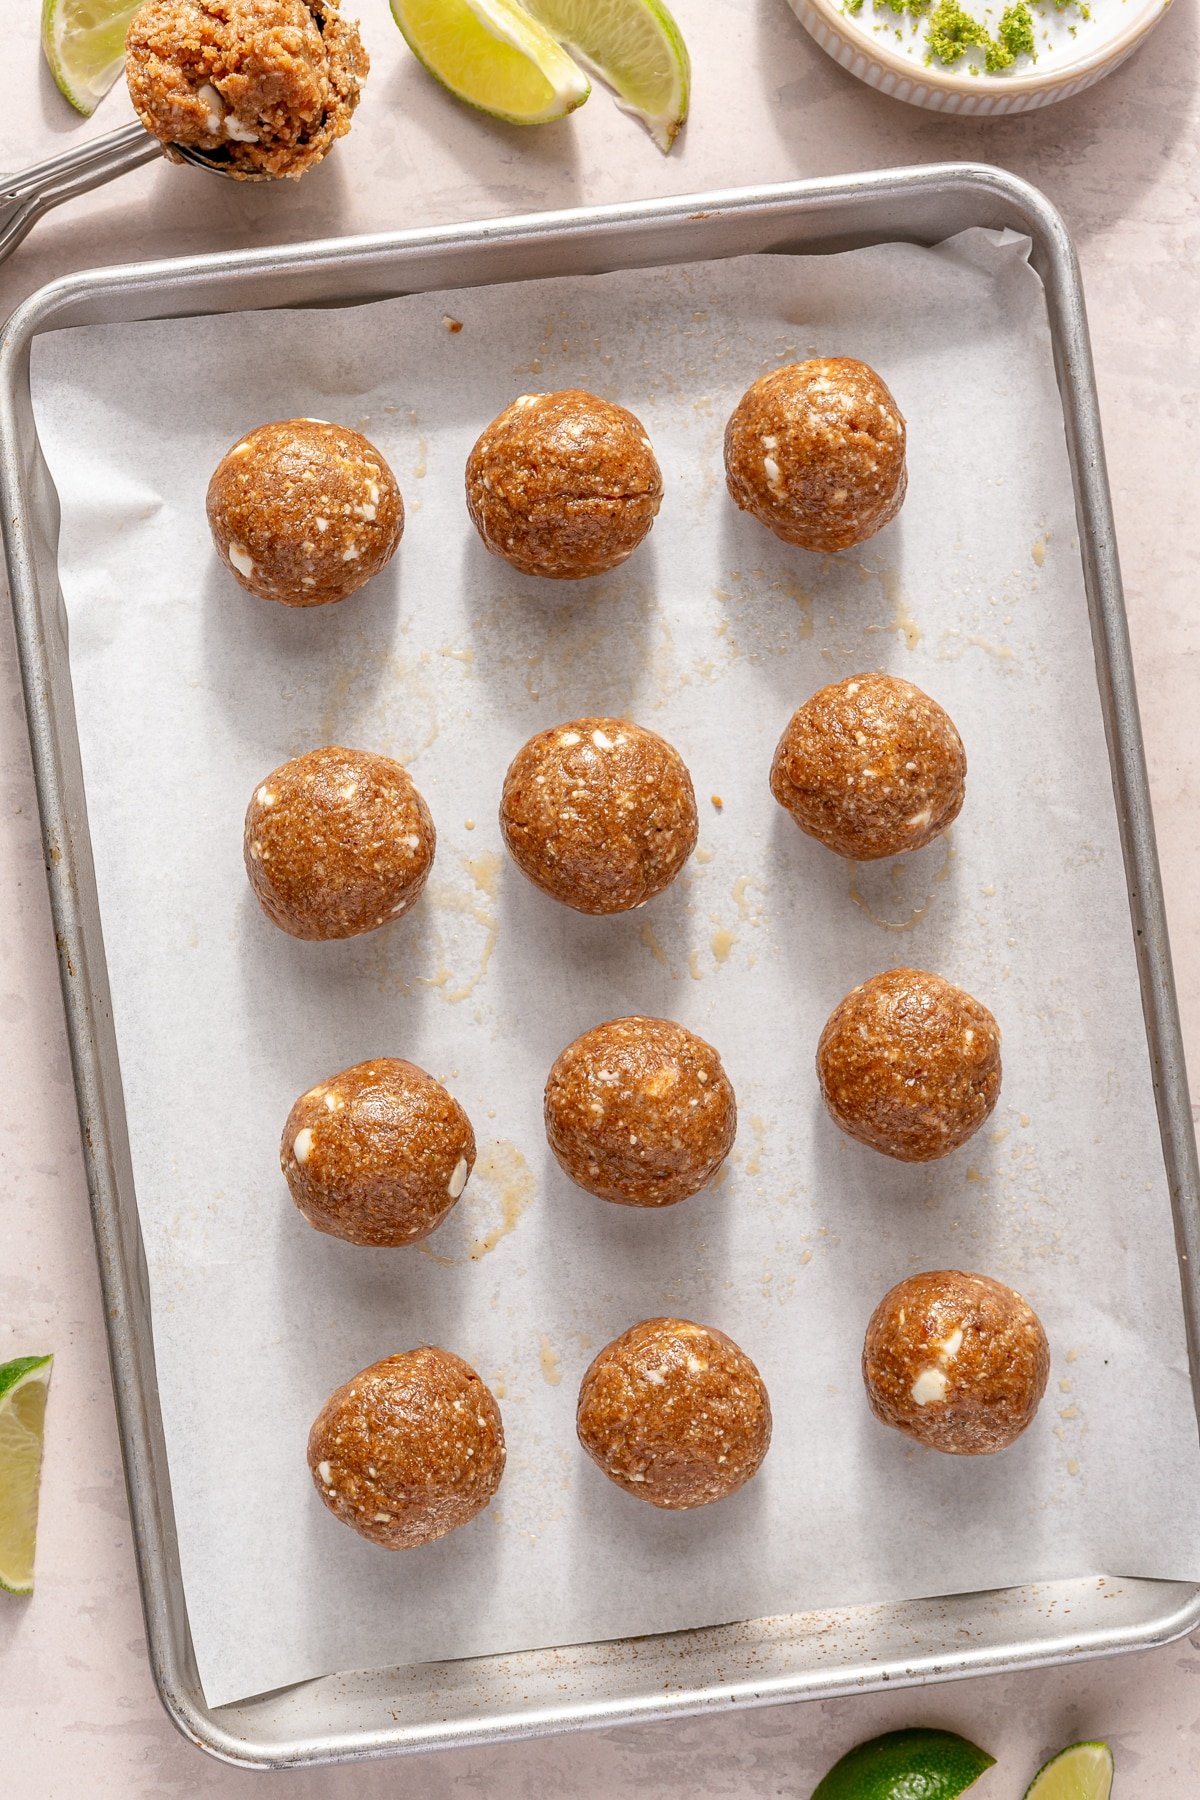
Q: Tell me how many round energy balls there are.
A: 12